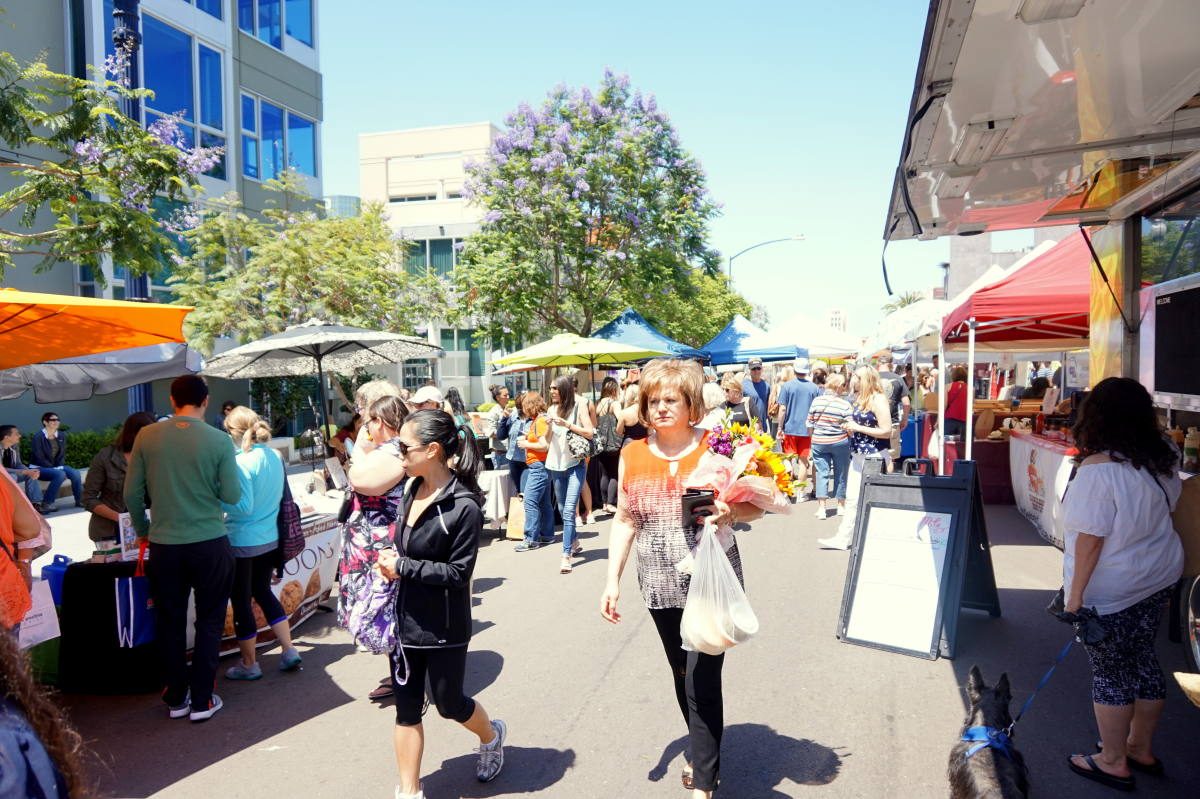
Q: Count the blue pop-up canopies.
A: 2